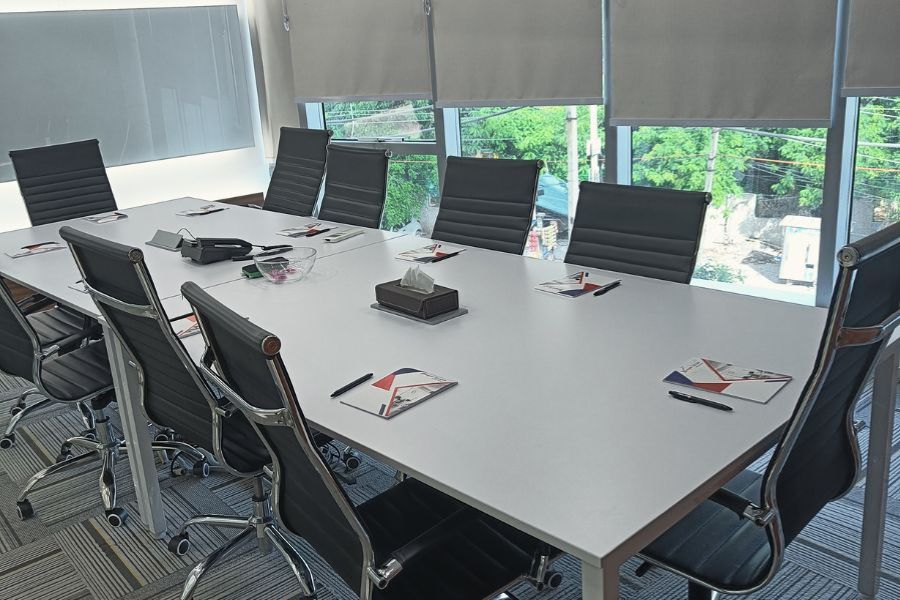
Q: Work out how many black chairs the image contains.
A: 10